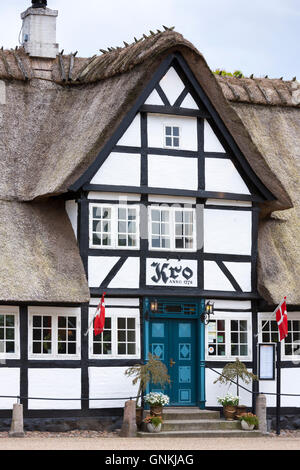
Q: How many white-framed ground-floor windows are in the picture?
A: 5